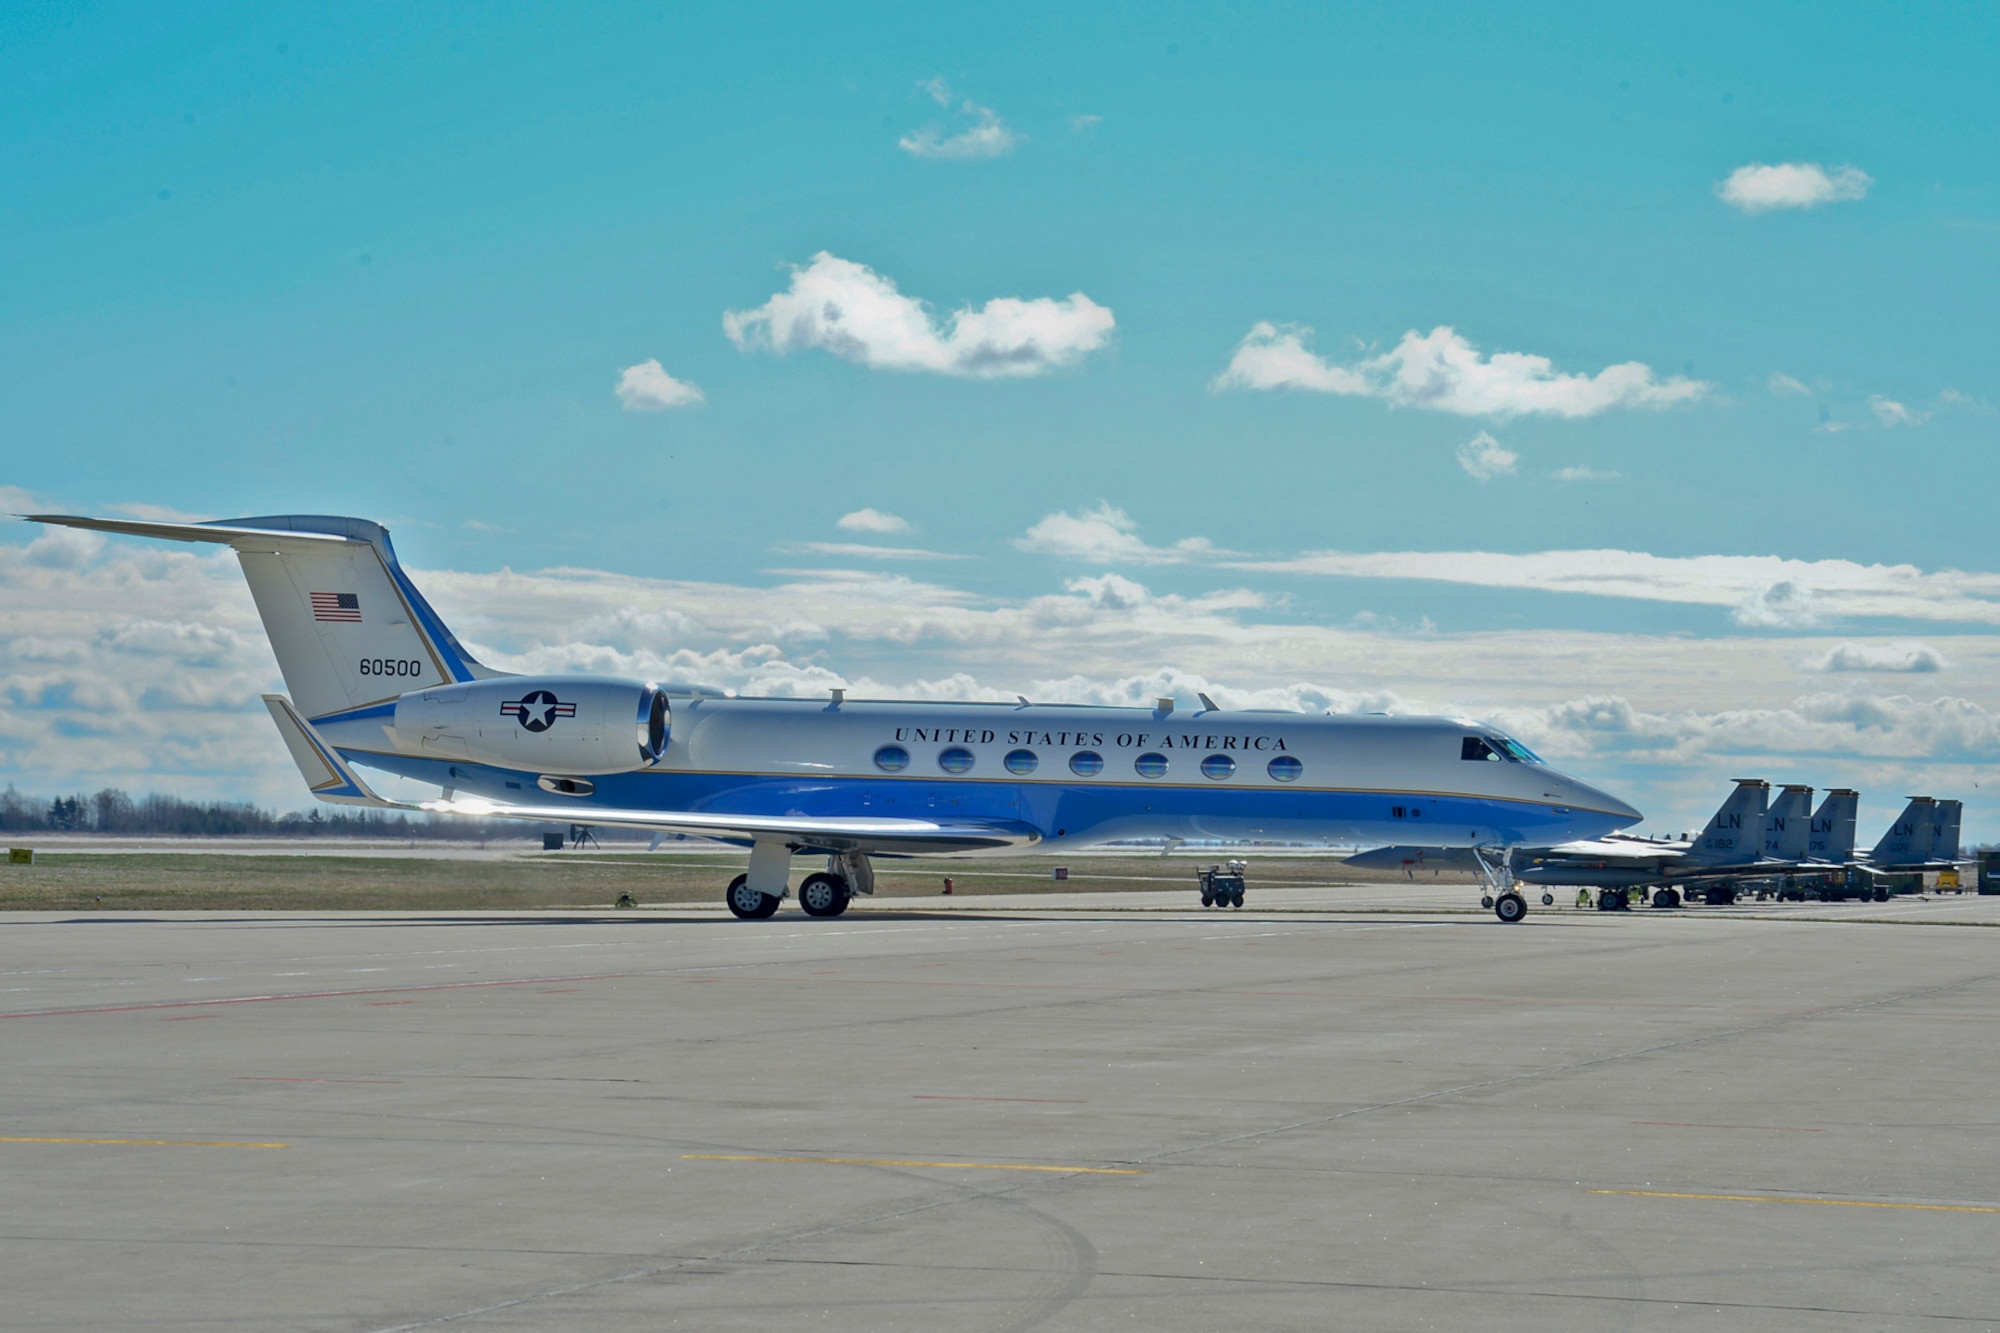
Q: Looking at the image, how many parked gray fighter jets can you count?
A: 5